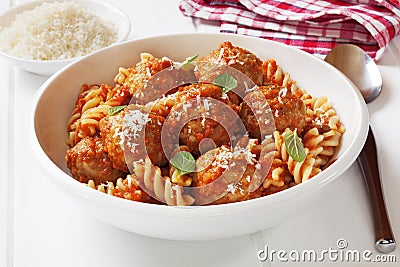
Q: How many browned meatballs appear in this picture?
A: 7